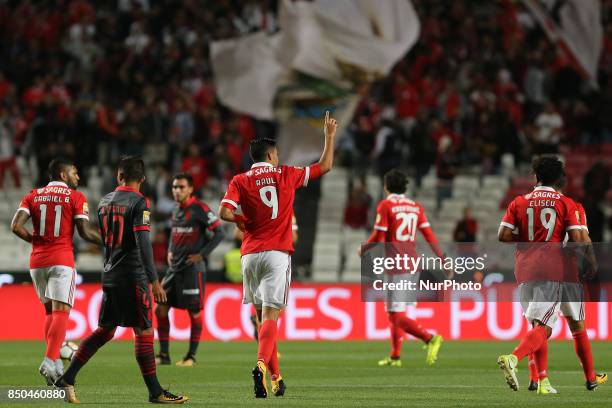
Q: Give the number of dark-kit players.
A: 2